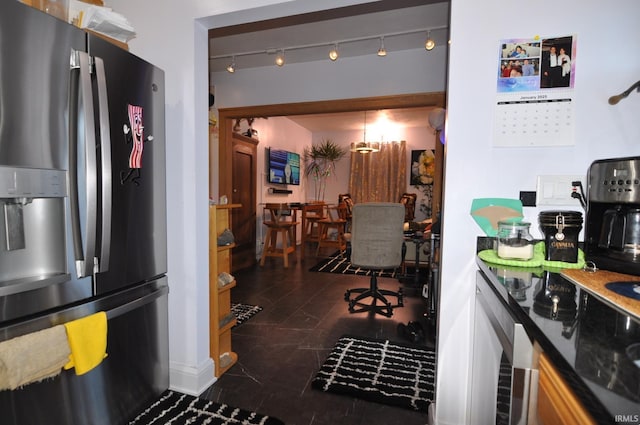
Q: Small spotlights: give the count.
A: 5